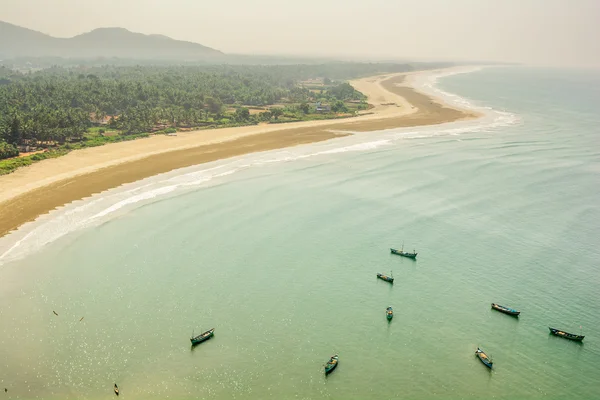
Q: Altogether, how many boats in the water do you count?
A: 9